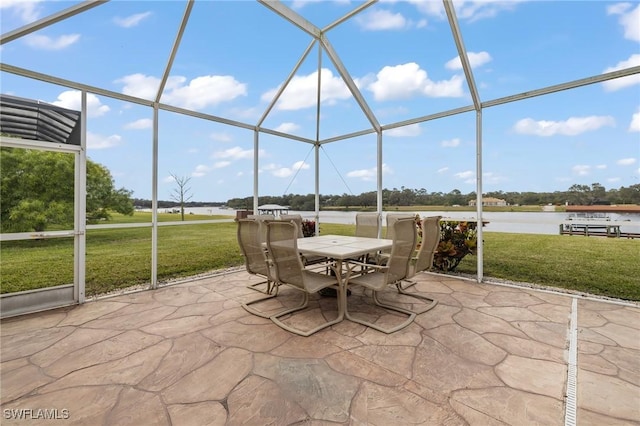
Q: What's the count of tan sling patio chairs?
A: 8